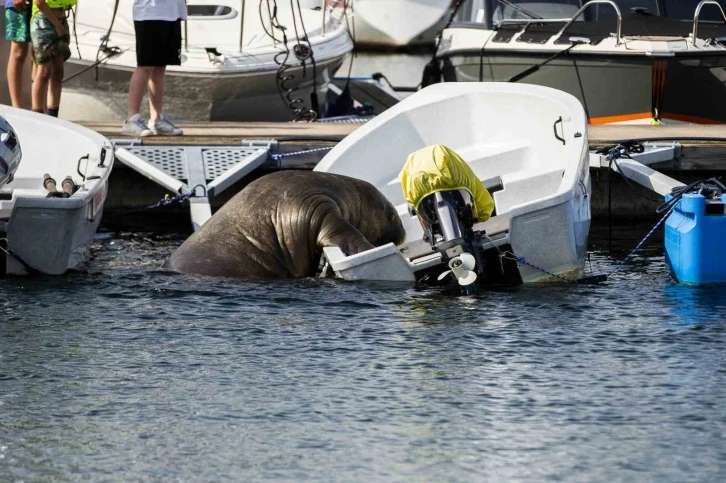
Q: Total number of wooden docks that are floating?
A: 1